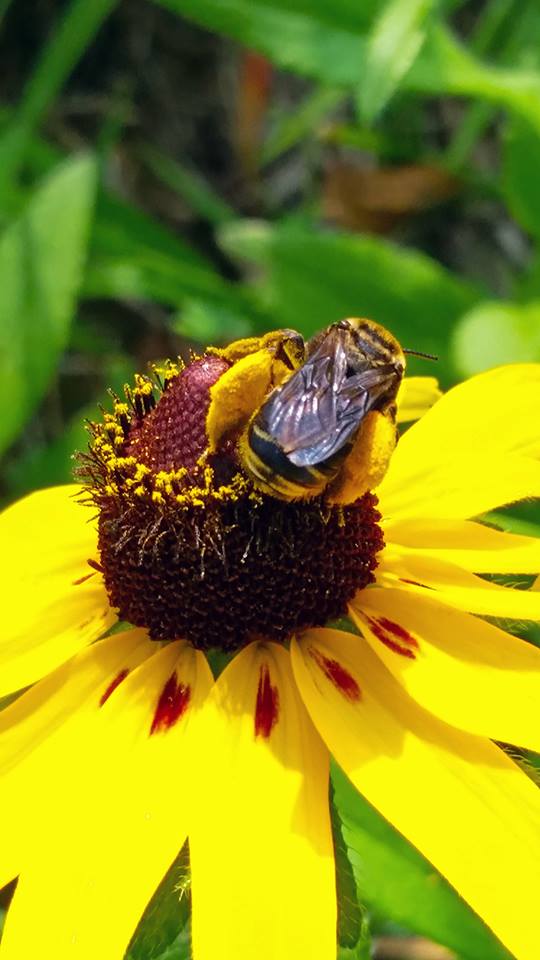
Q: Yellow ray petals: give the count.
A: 11